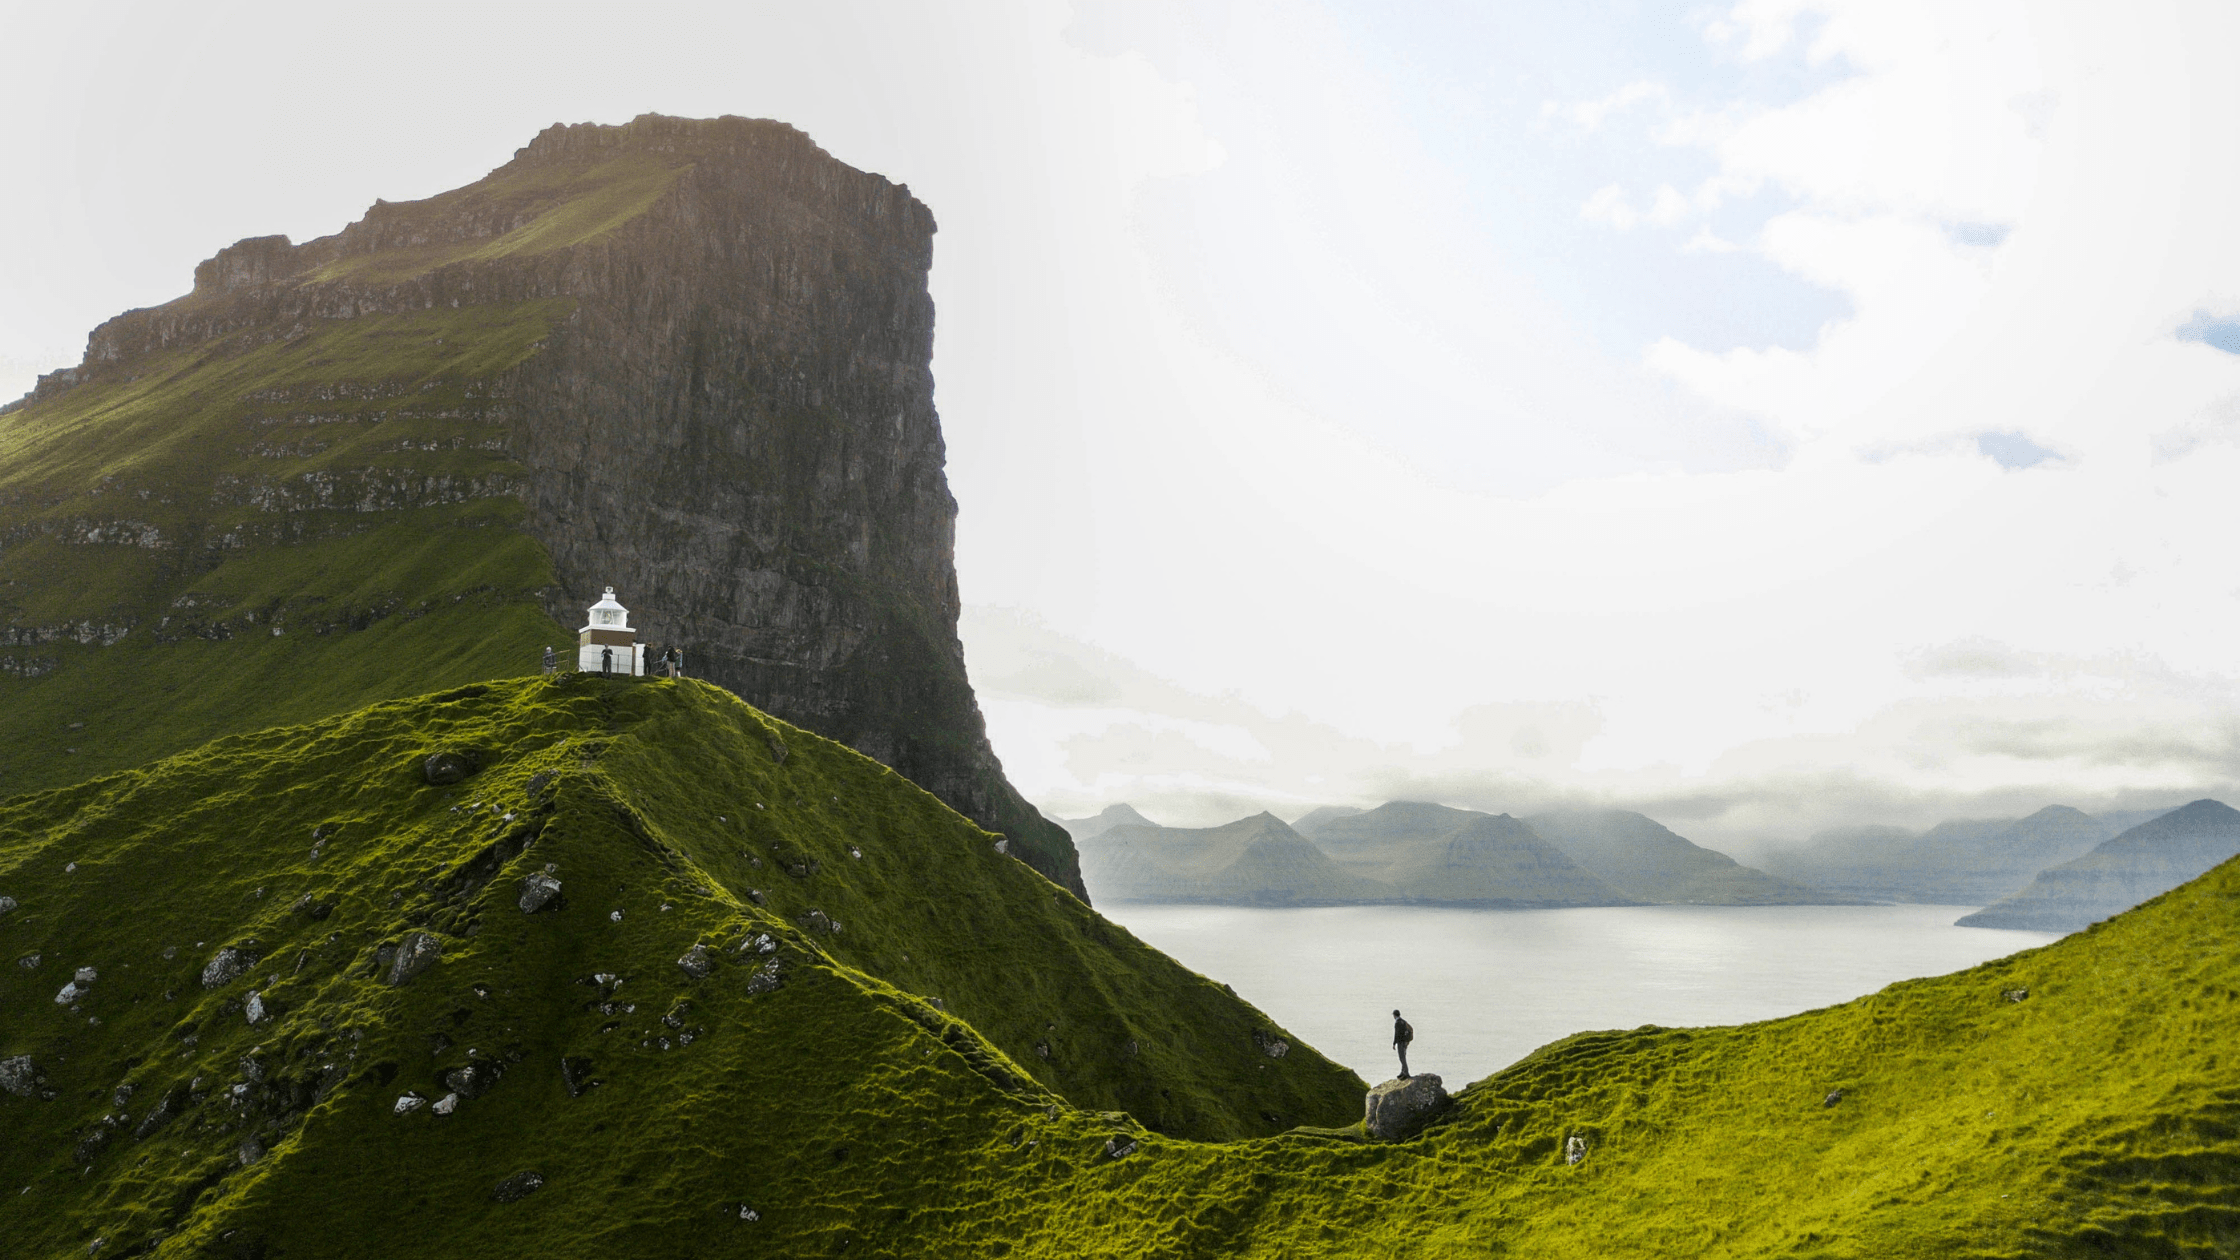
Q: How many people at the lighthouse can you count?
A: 5